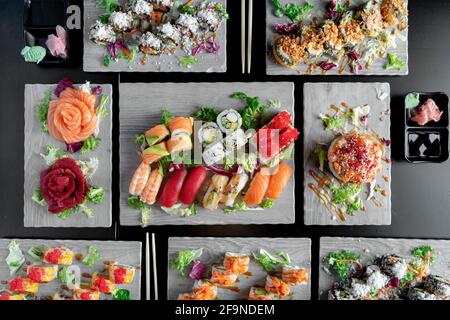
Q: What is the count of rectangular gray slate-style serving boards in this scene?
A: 8